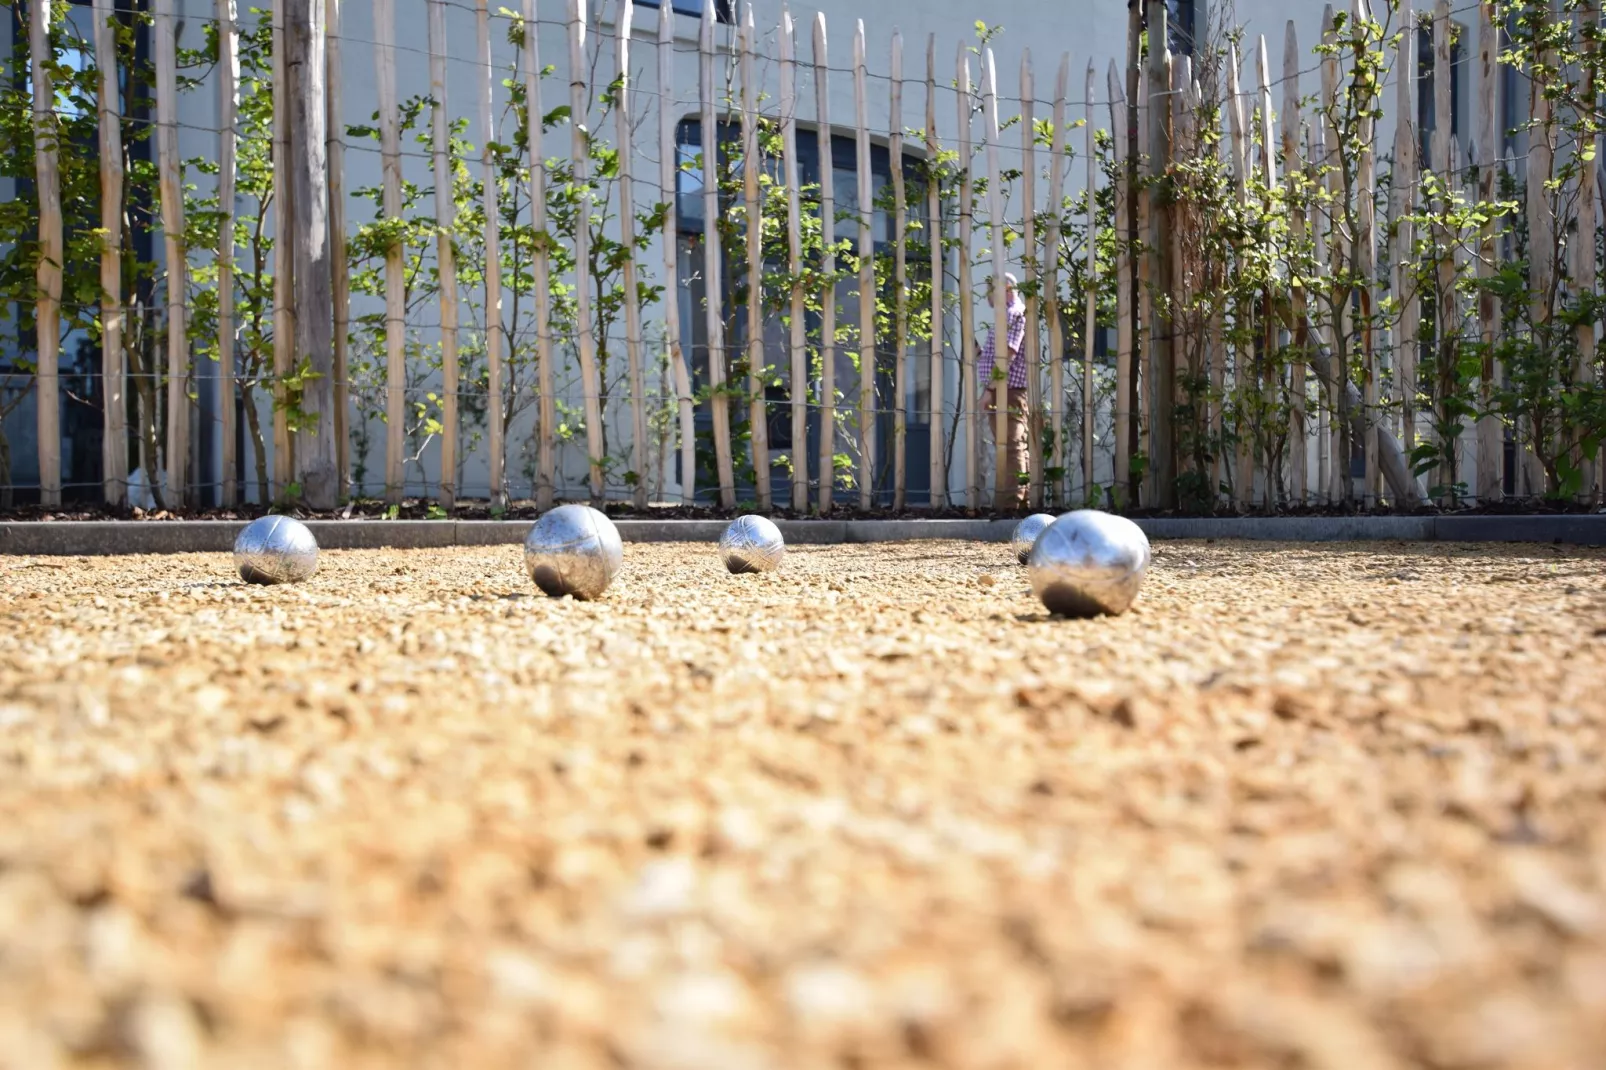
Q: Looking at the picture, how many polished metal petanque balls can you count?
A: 5